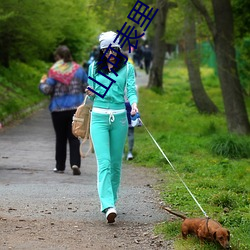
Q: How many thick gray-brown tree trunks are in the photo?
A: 3